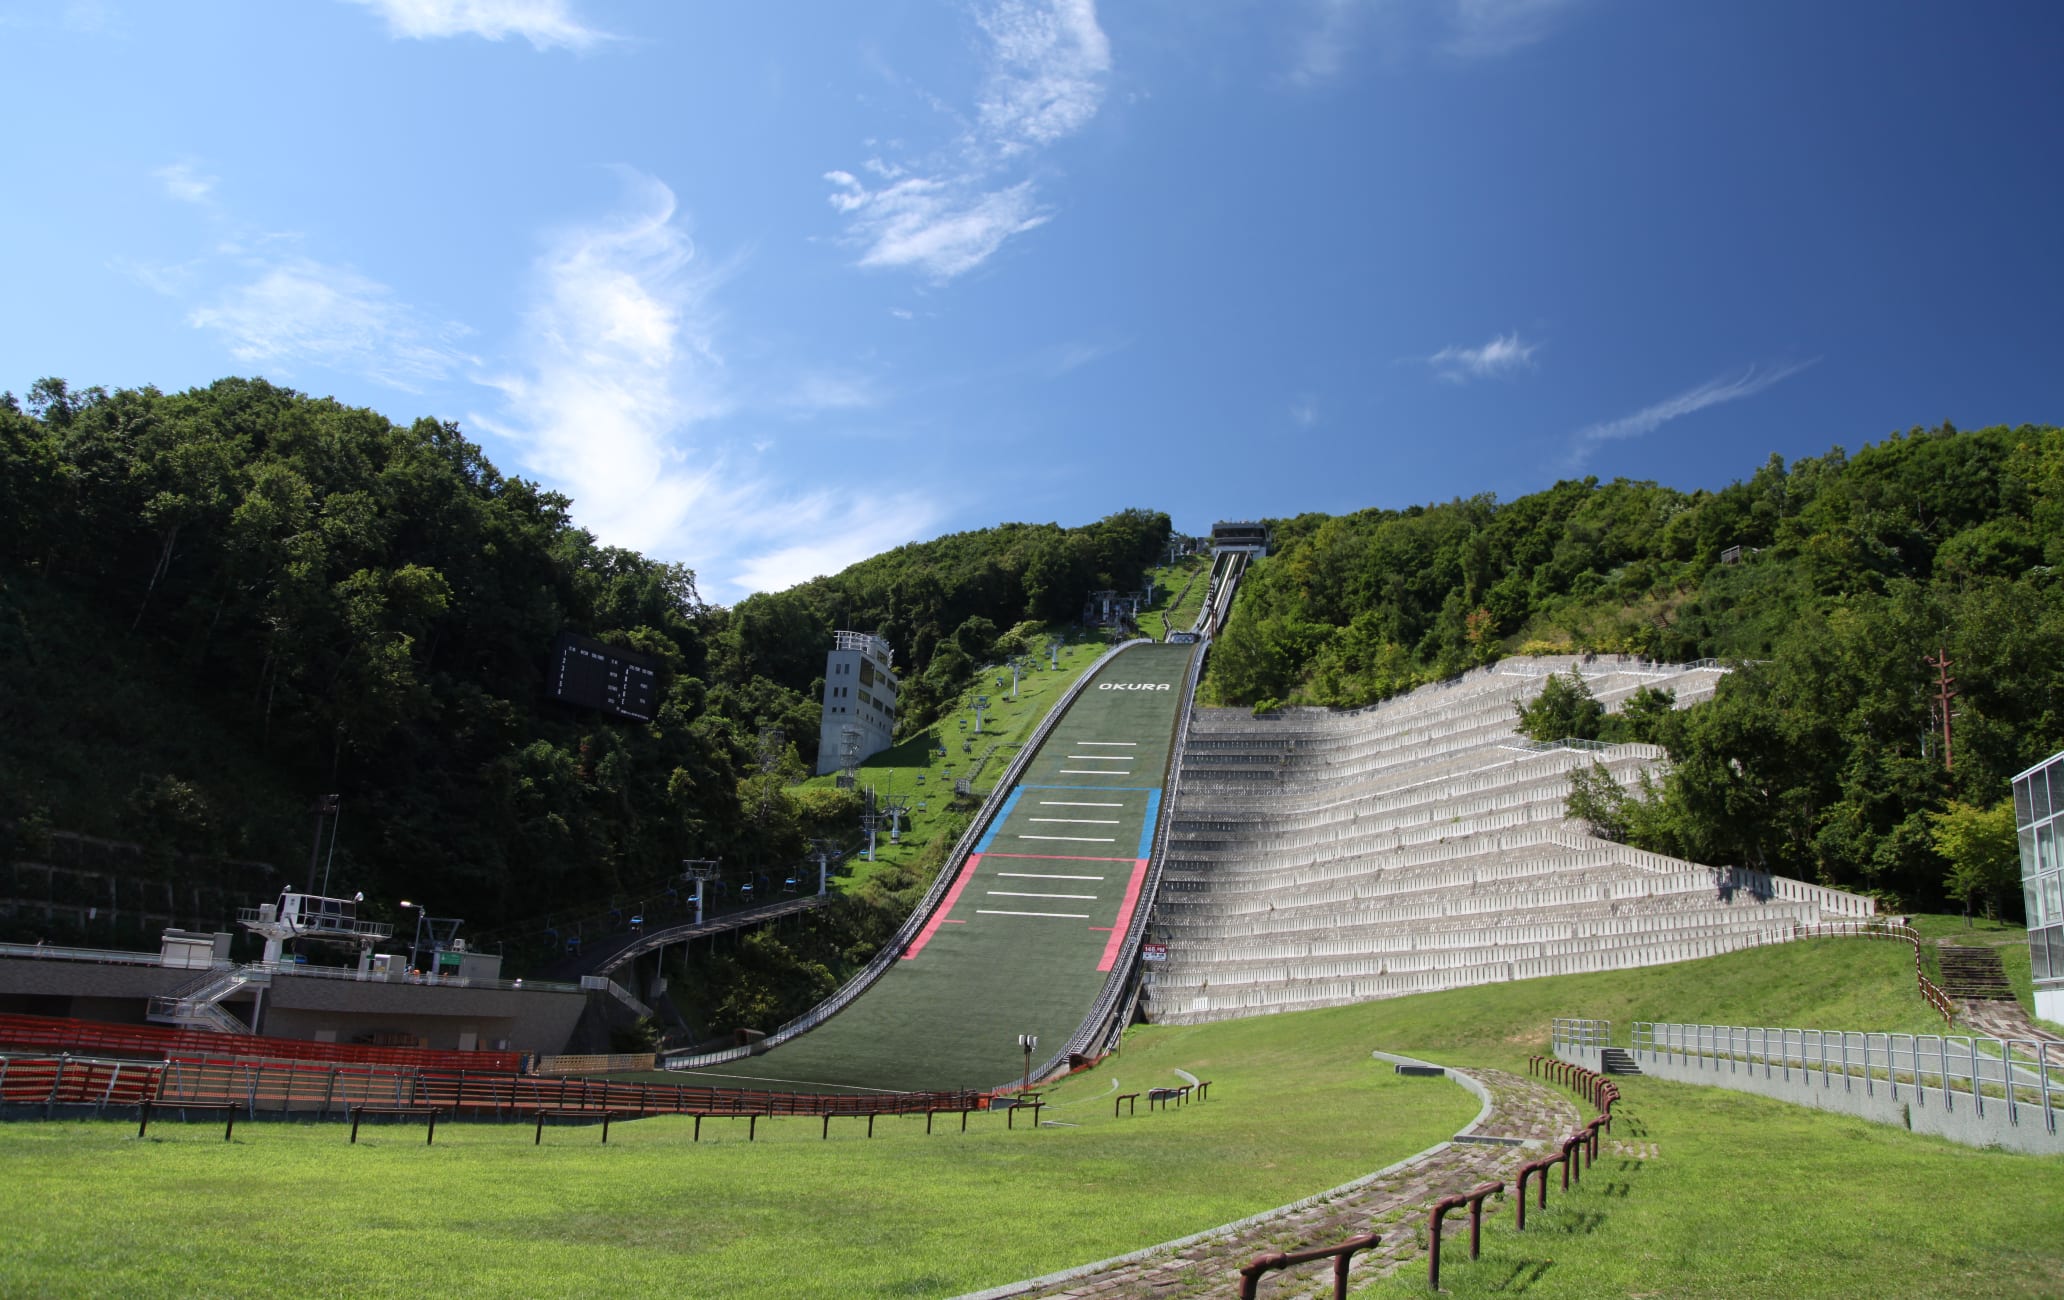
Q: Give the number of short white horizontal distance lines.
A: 9